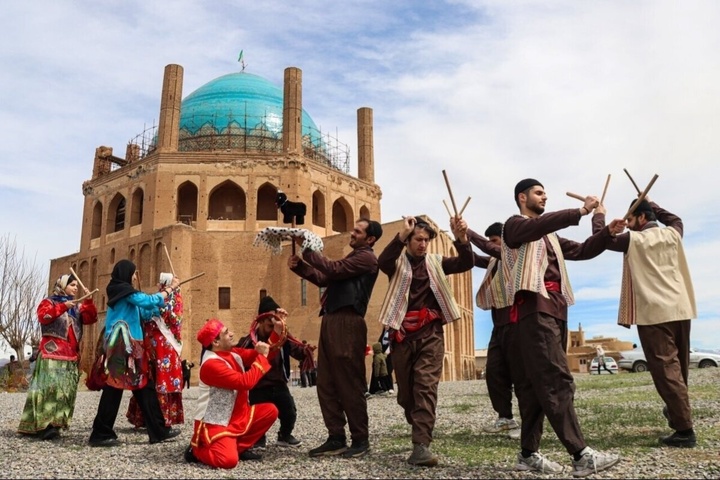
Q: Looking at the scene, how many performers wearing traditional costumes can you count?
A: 10